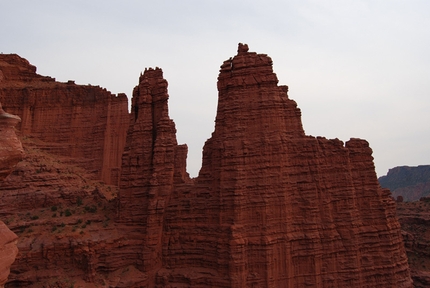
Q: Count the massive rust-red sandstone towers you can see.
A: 2